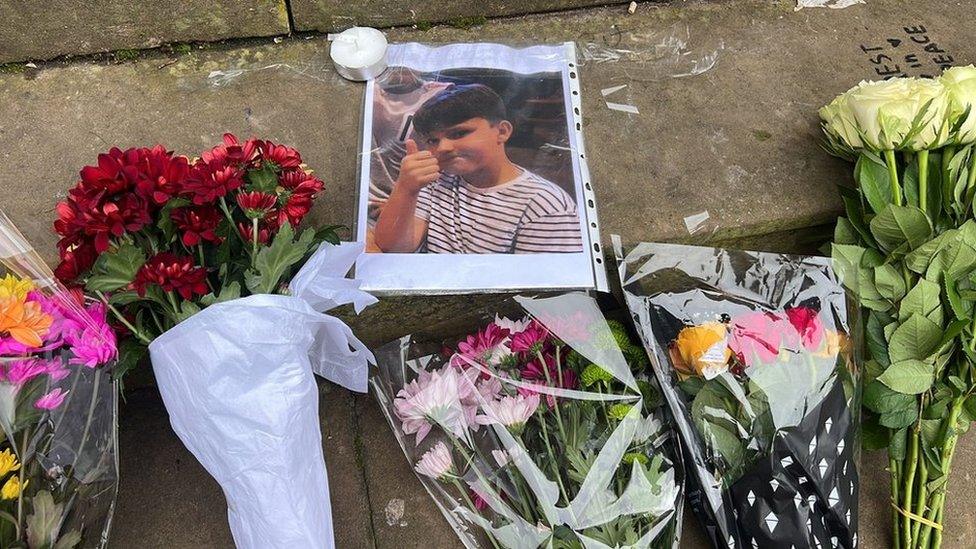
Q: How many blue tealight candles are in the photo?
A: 0